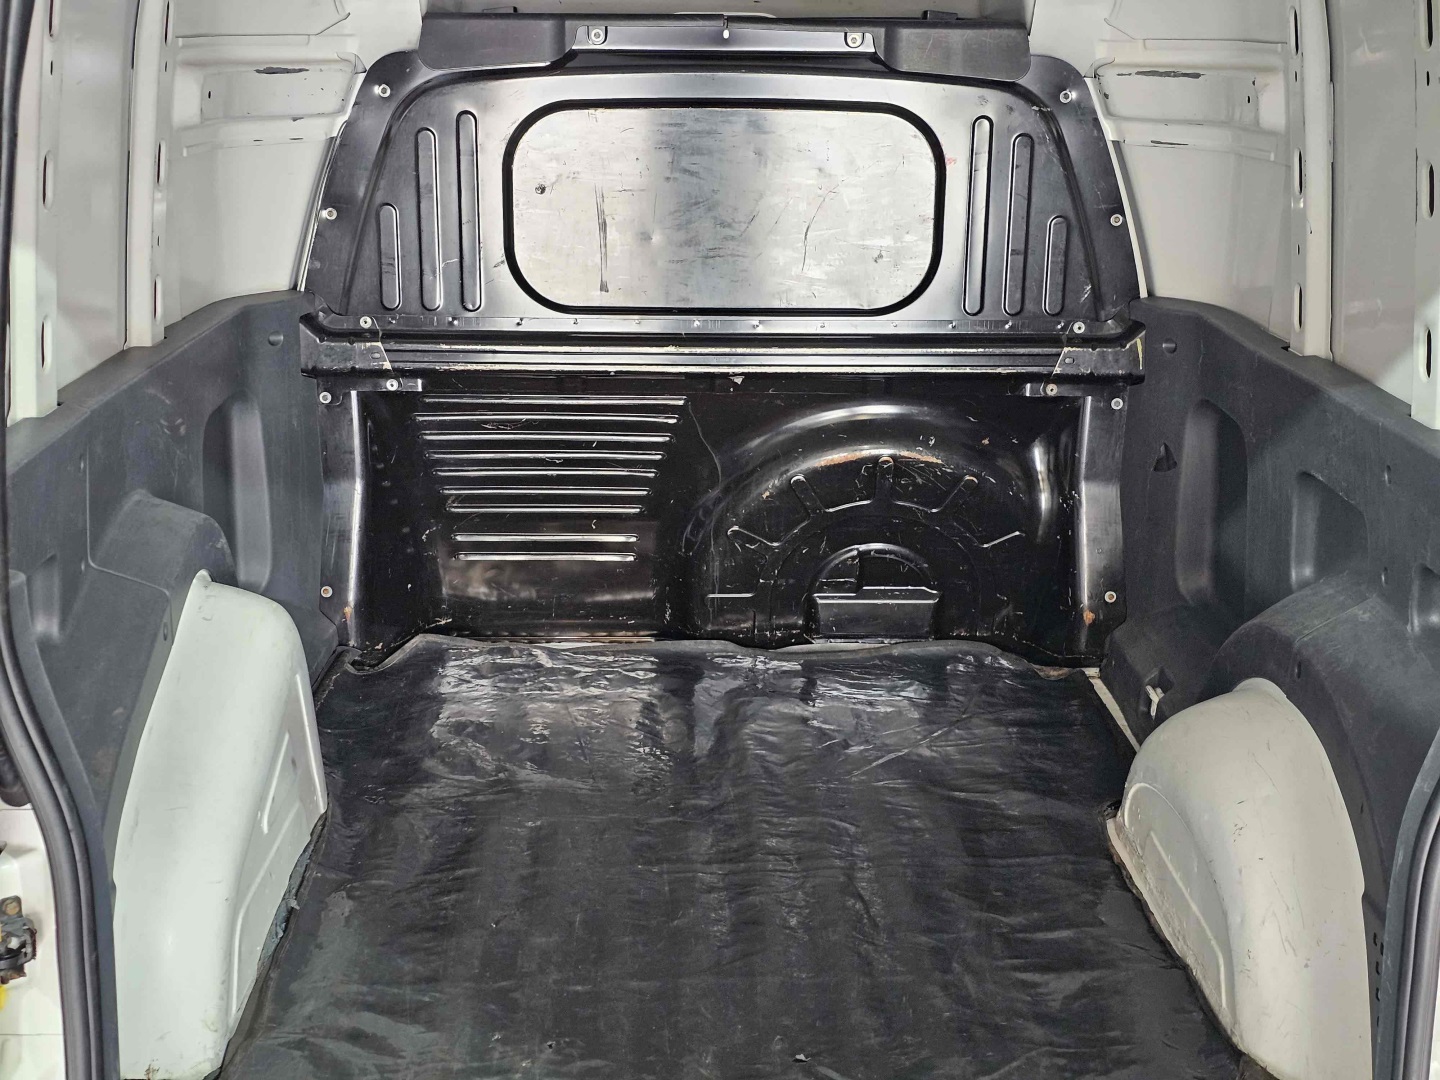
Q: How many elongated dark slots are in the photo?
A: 12